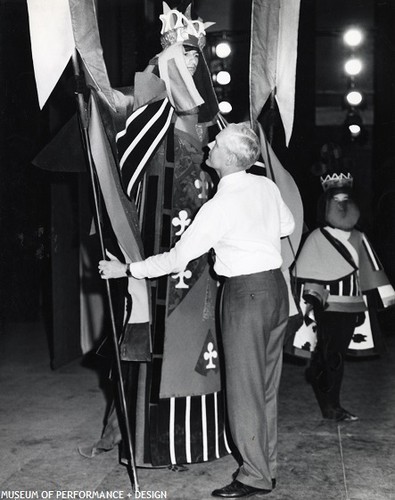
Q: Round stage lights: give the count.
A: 7